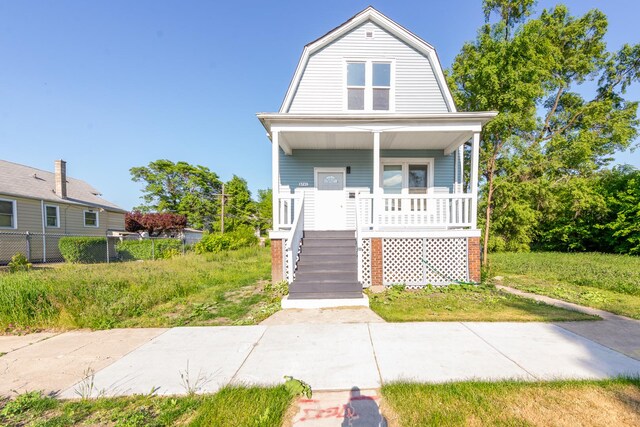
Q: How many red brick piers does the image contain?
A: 3